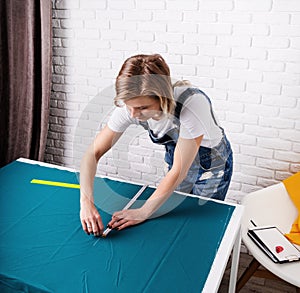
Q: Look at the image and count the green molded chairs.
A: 0